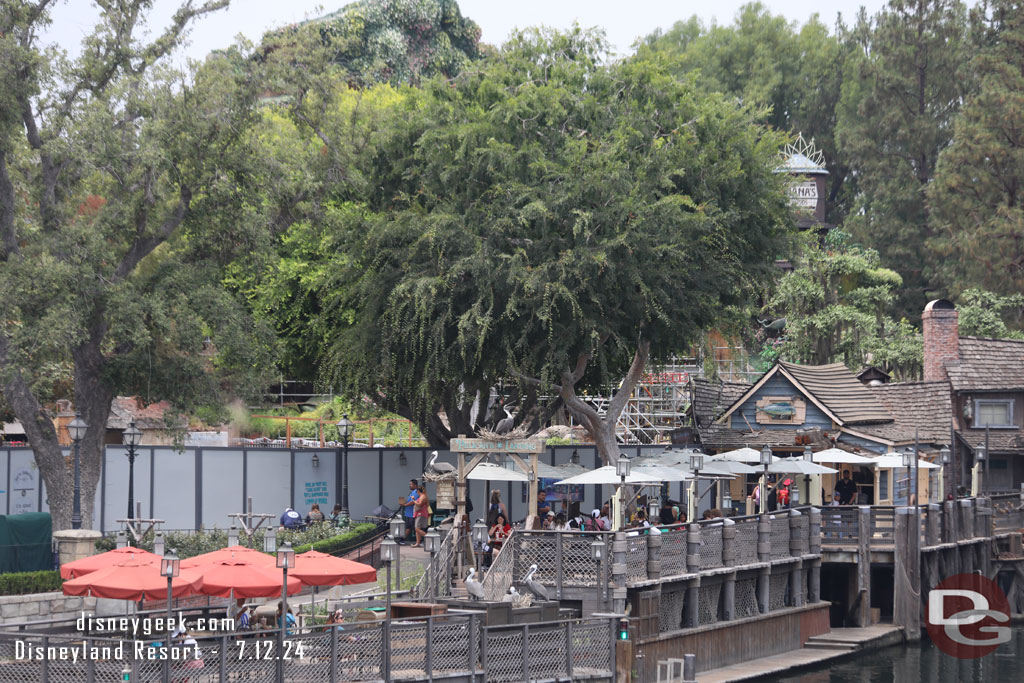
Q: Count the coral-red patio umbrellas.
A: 5